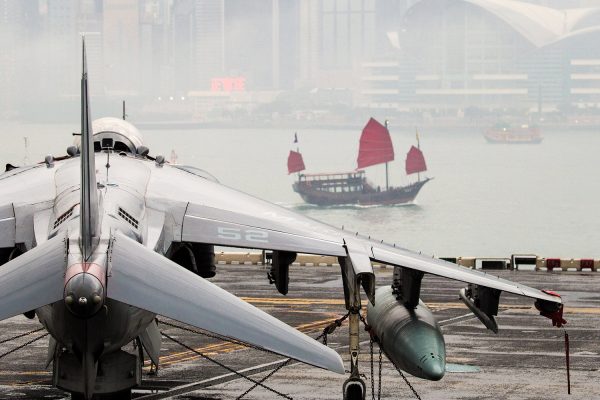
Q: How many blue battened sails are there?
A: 0